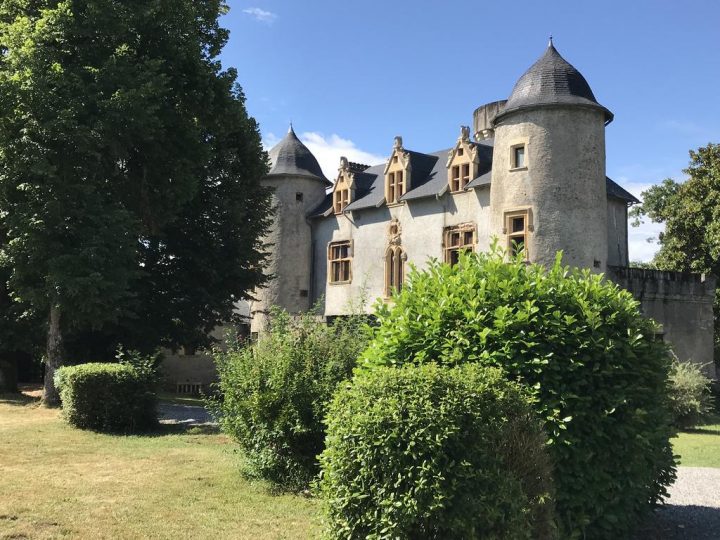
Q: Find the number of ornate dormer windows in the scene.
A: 3